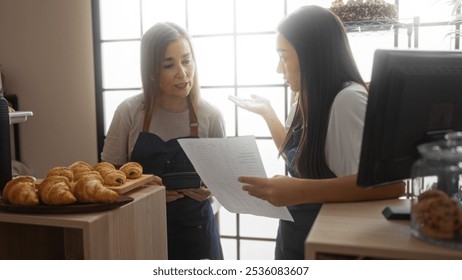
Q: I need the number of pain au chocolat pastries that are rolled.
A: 2